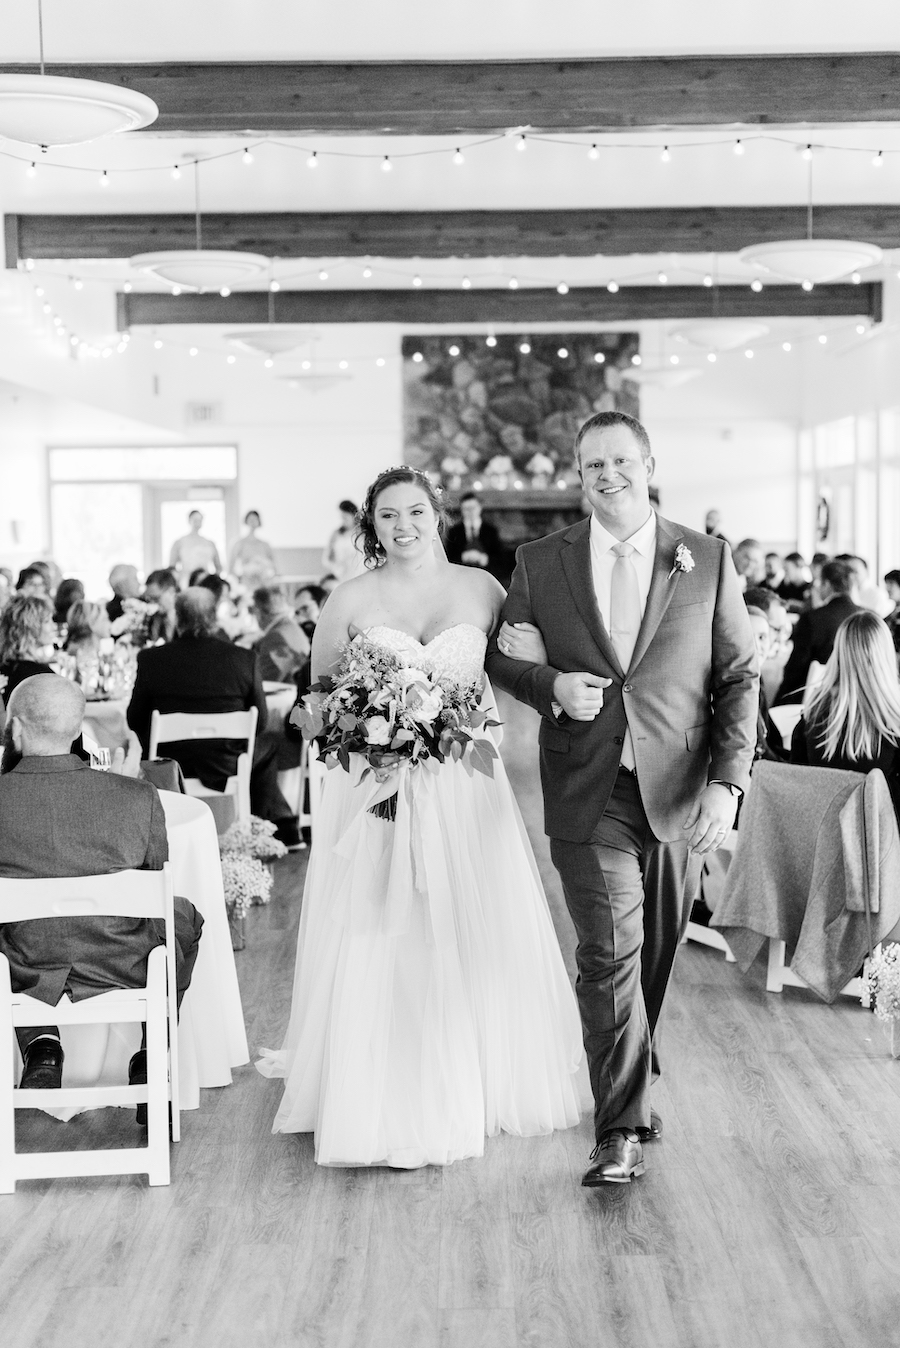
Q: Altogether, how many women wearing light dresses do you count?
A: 4